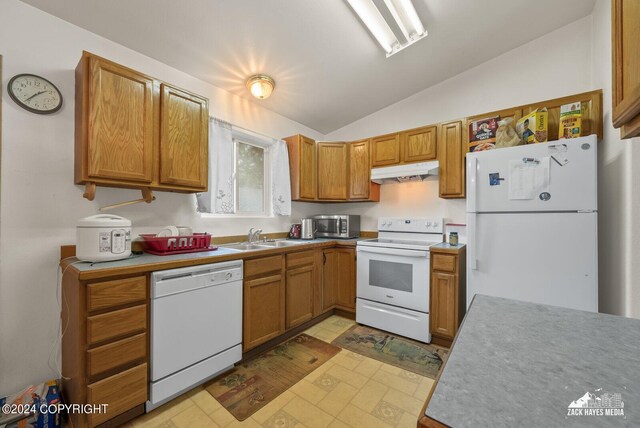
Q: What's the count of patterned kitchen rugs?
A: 2